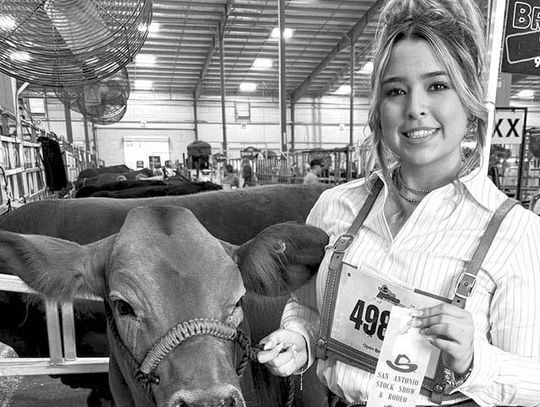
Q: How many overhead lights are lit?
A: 11